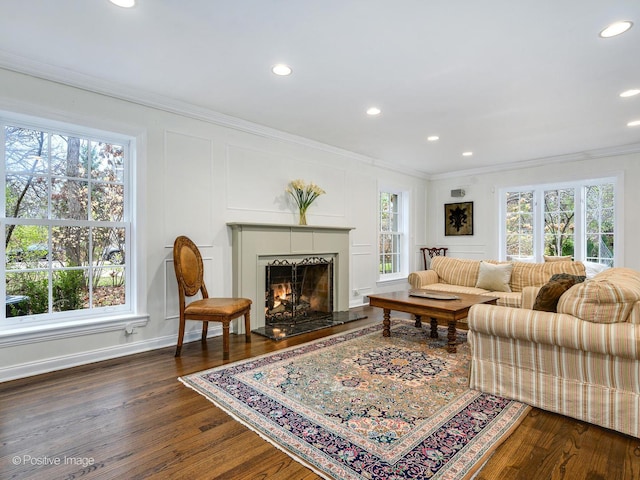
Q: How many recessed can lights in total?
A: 8